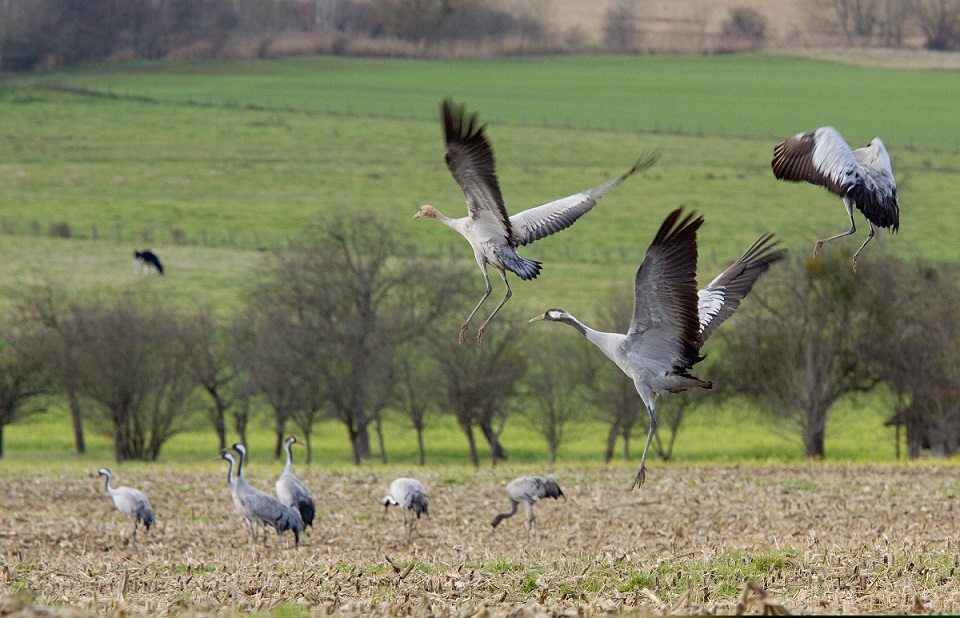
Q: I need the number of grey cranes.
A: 9